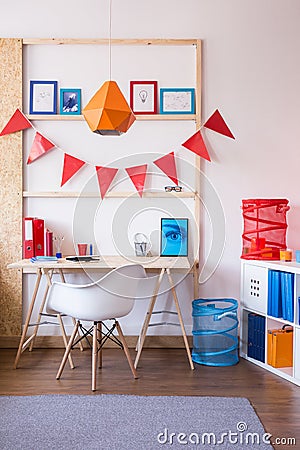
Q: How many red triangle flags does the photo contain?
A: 8